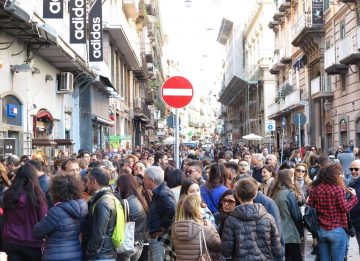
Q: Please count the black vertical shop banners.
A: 3